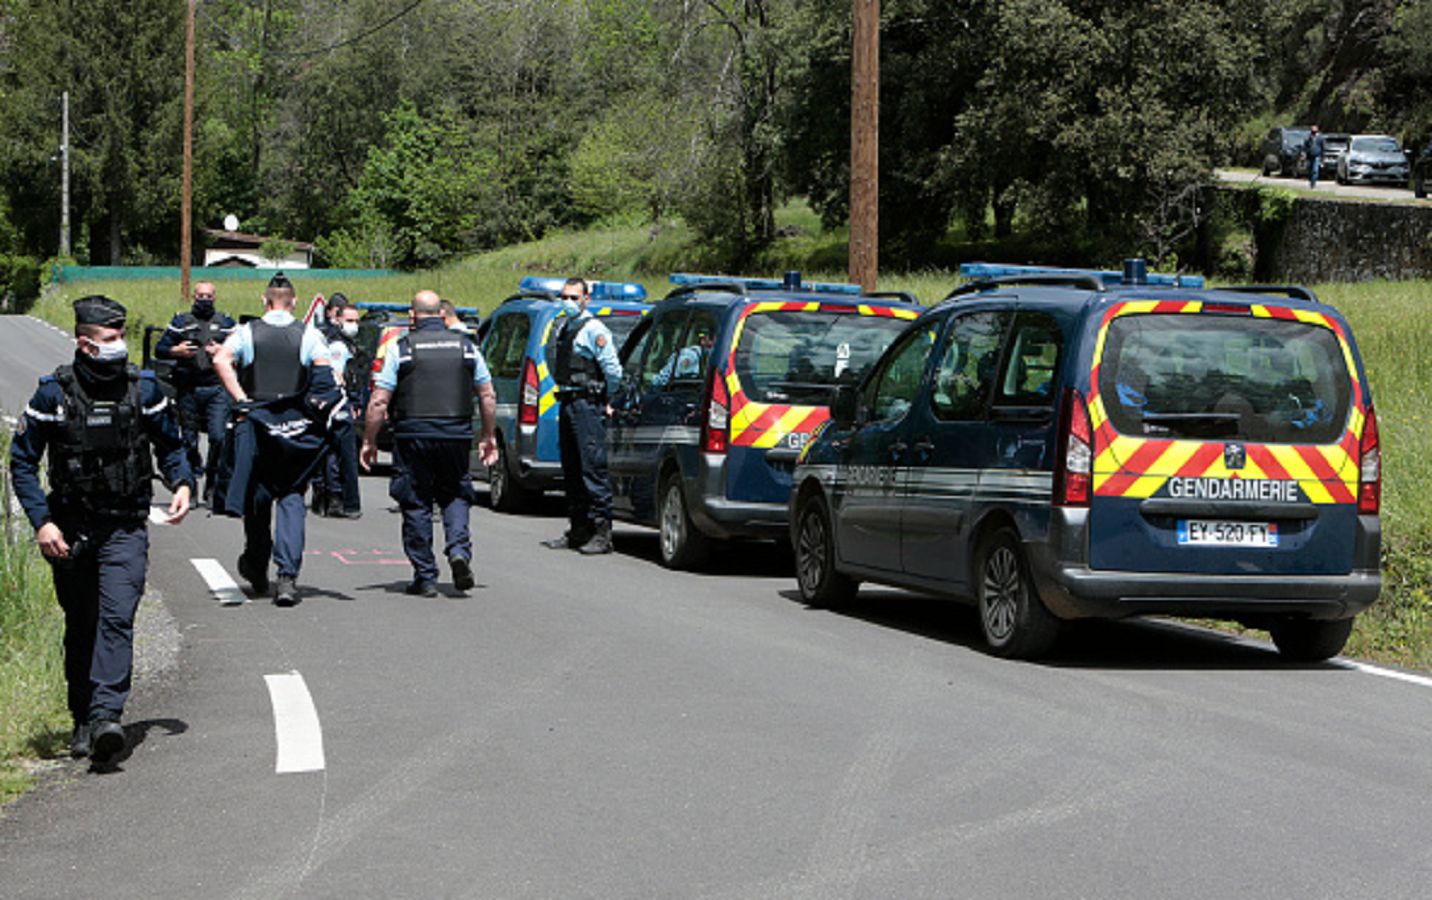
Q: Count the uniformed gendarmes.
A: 8